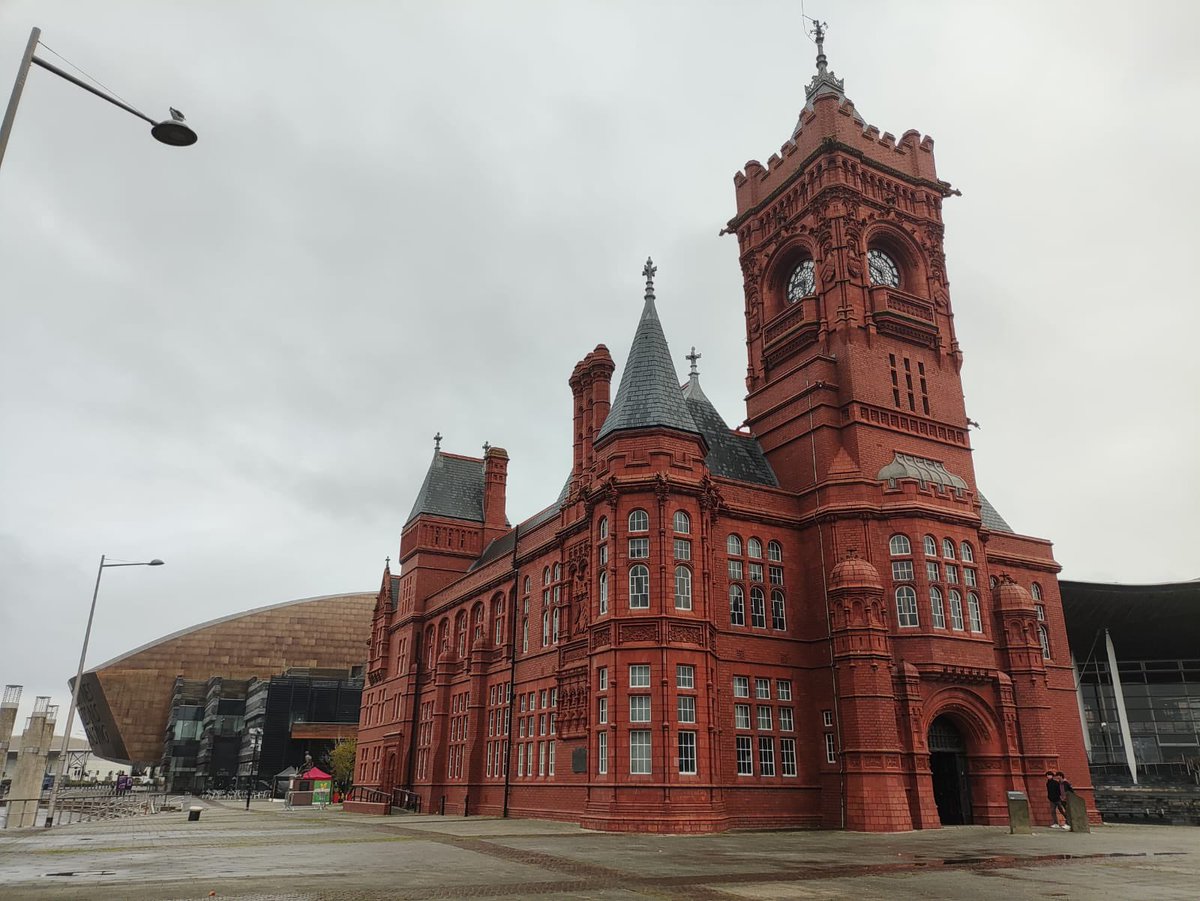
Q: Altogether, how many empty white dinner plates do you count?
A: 0